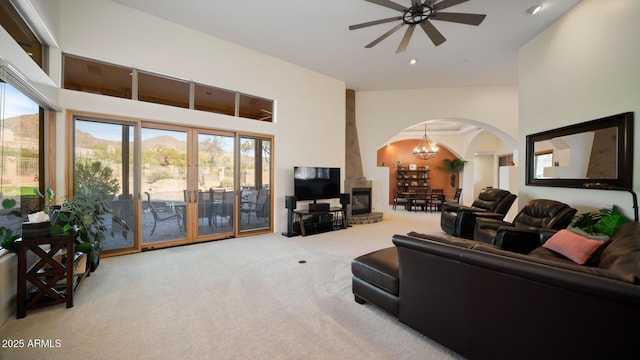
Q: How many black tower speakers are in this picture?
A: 2